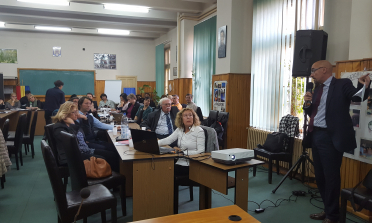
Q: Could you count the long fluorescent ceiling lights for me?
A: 5